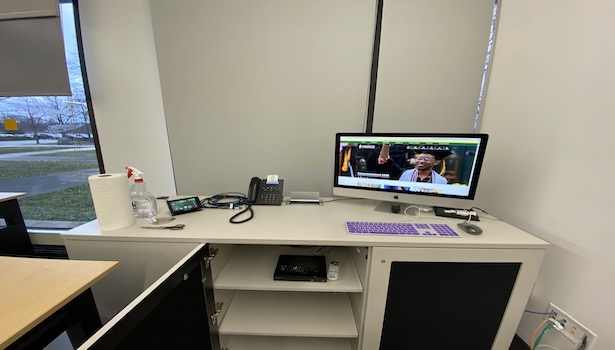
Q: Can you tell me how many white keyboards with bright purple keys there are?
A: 1